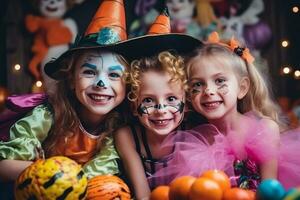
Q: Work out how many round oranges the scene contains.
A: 5